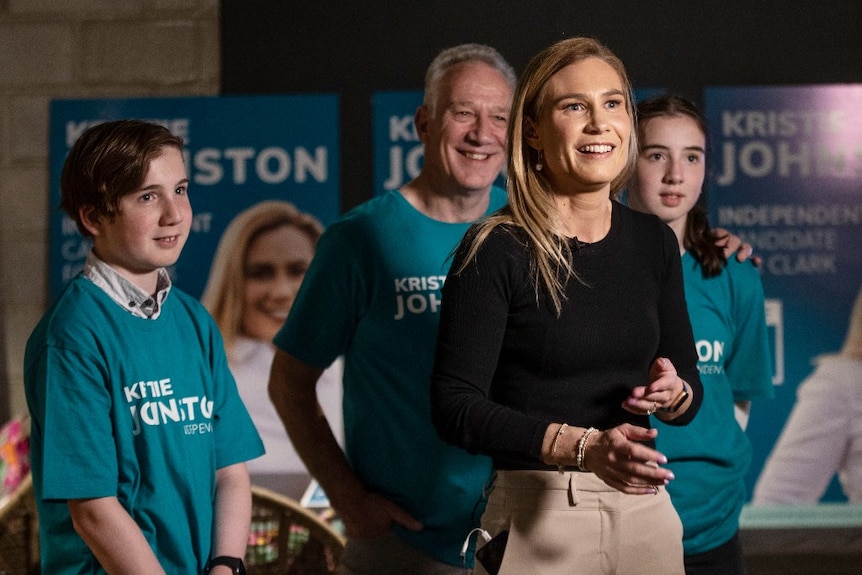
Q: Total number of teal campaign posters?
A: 3